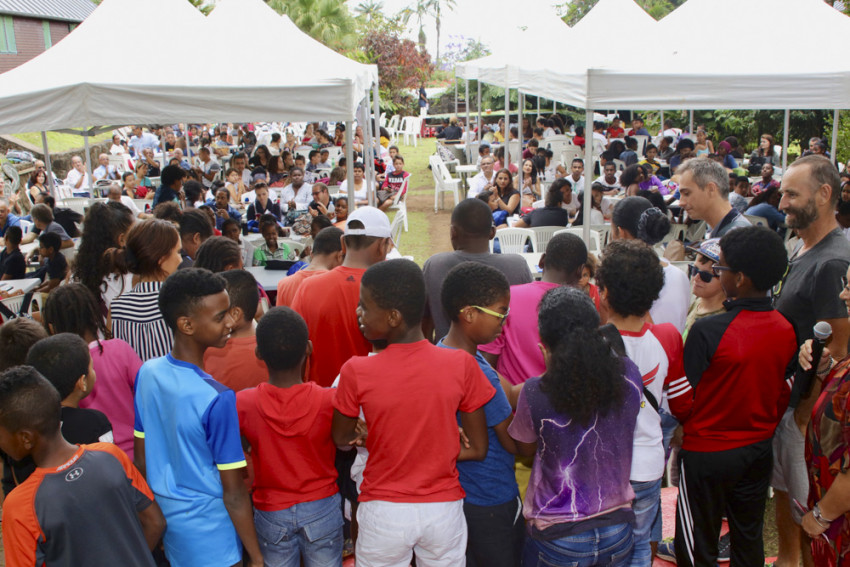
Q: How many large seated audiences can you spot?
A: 2